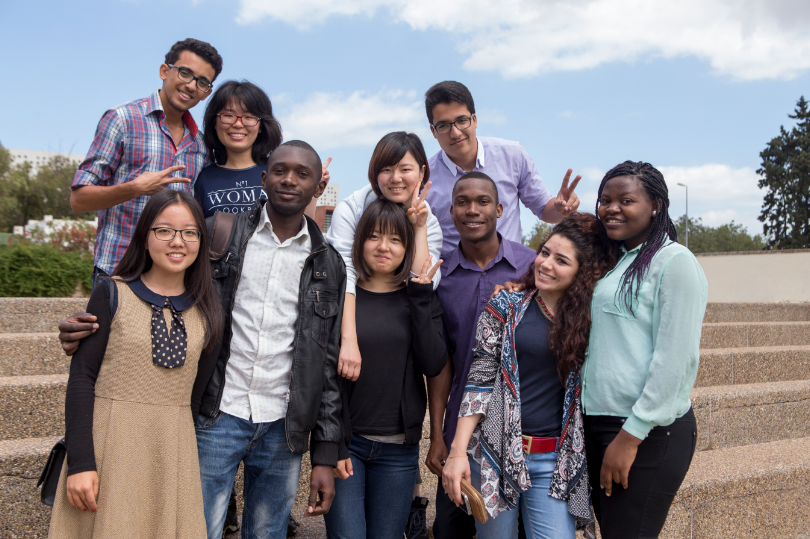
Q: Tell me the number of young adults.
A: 10